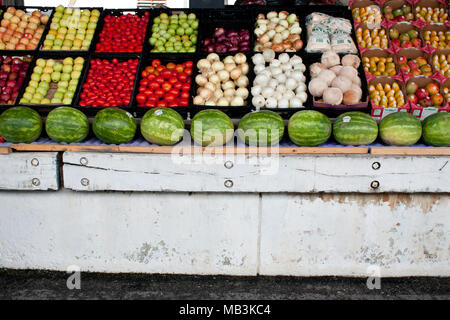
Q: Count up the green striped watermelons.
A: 10